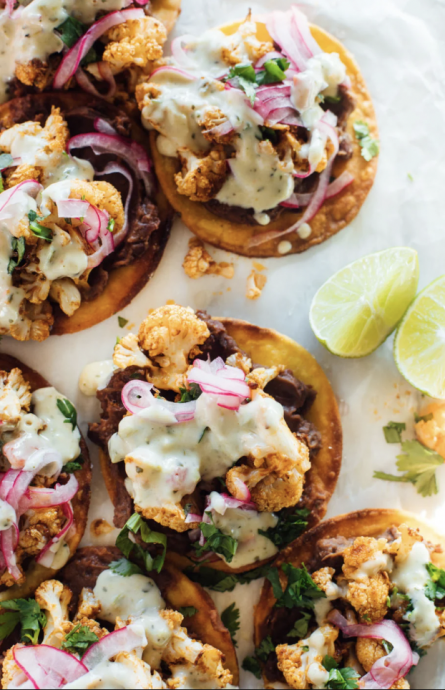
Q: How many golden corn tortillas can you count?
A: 7